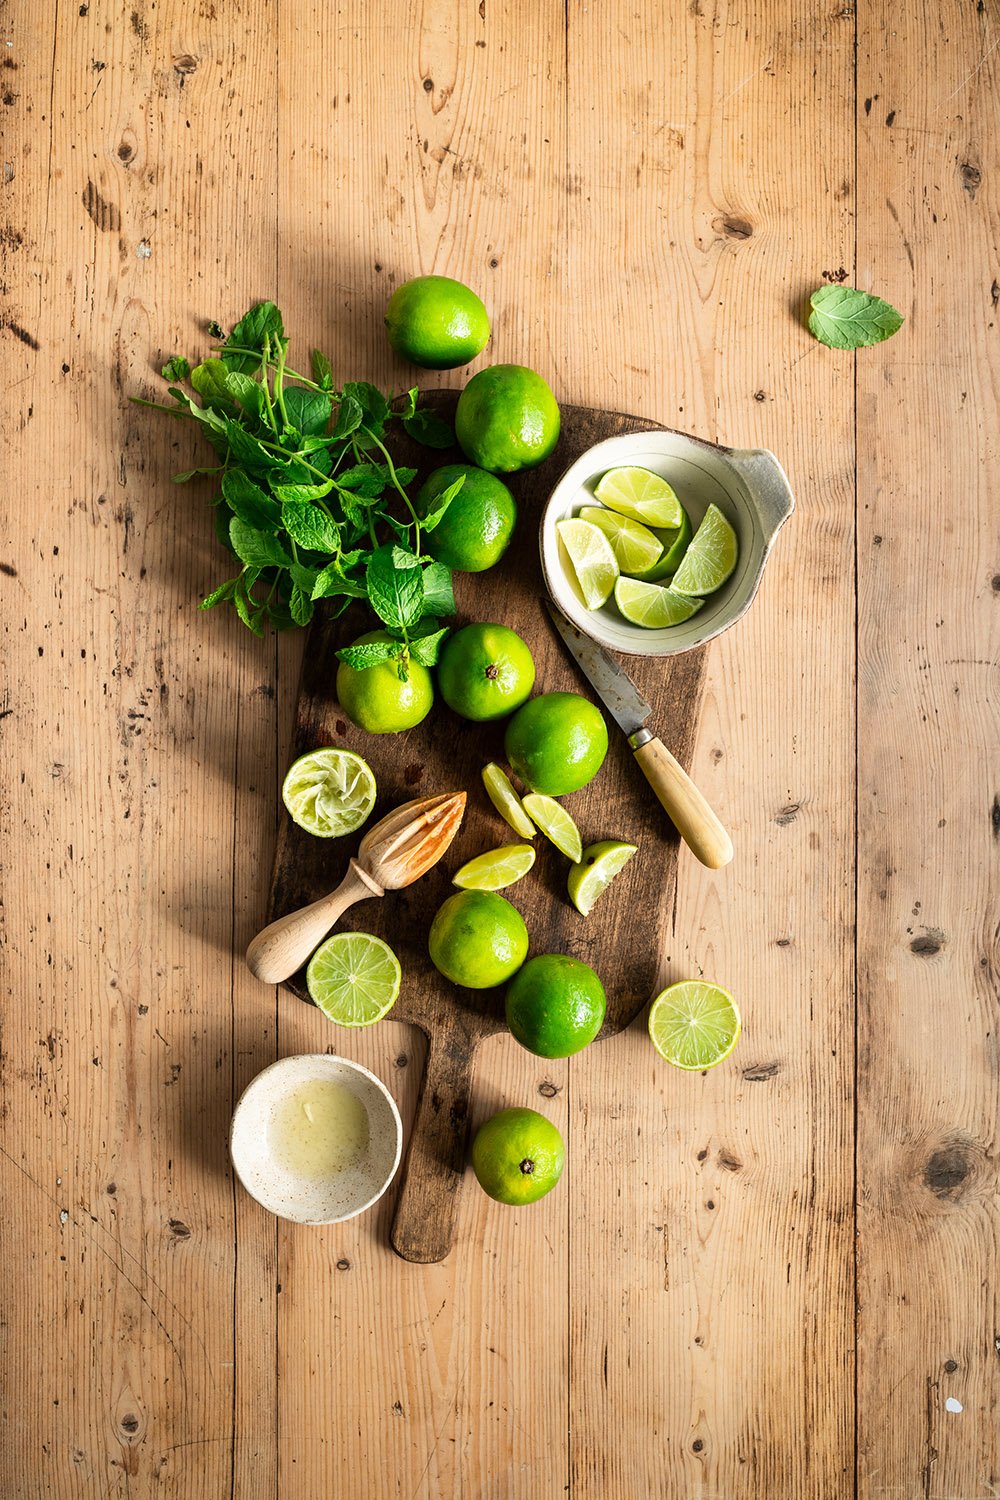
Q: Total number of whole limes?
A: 9